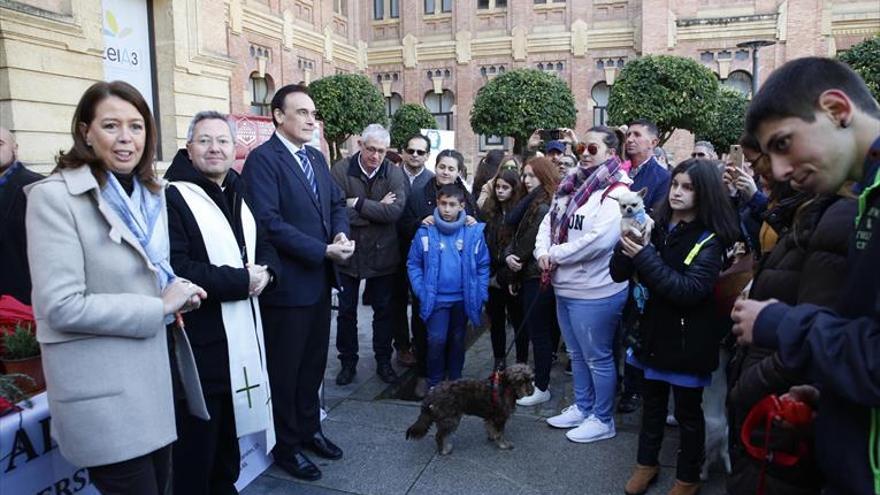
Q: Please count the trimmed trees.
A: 6